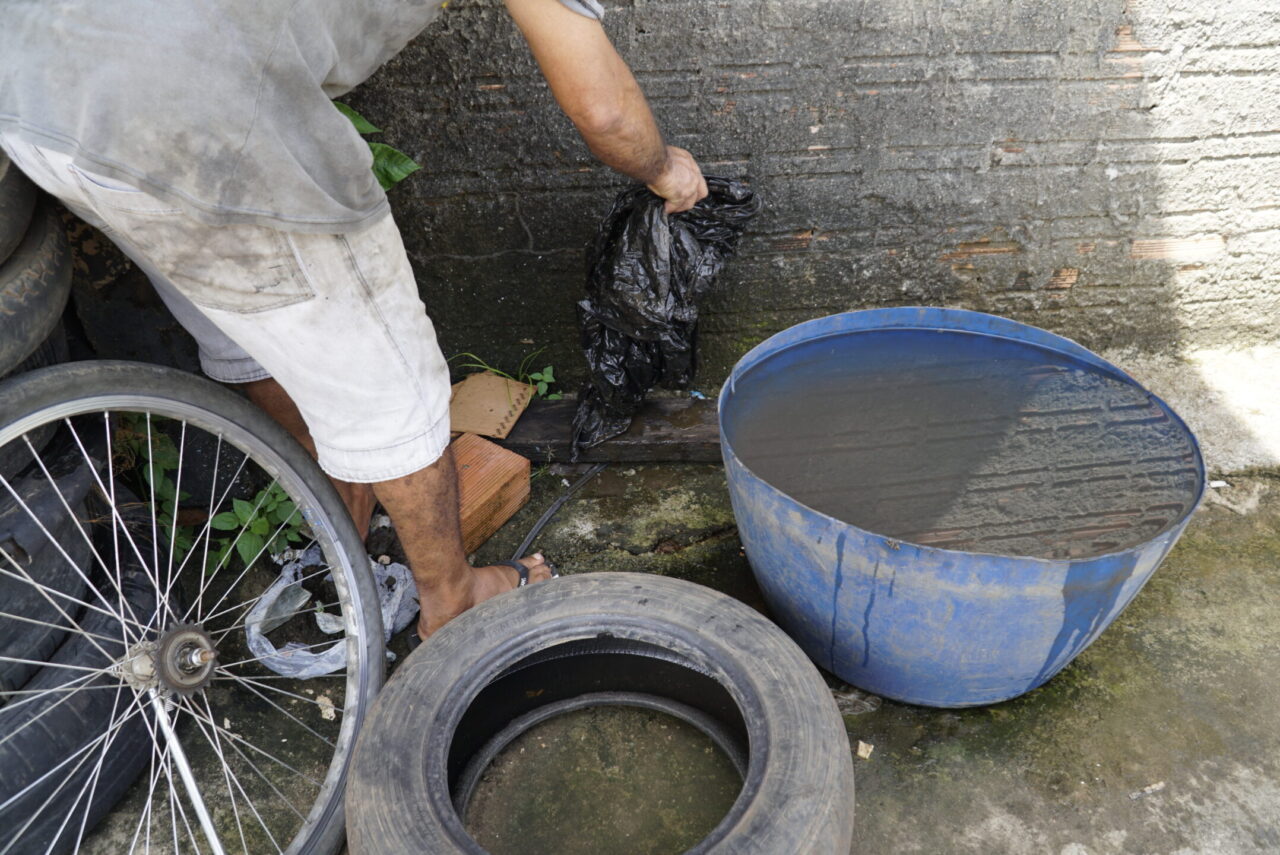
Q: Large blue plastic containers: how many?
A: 1